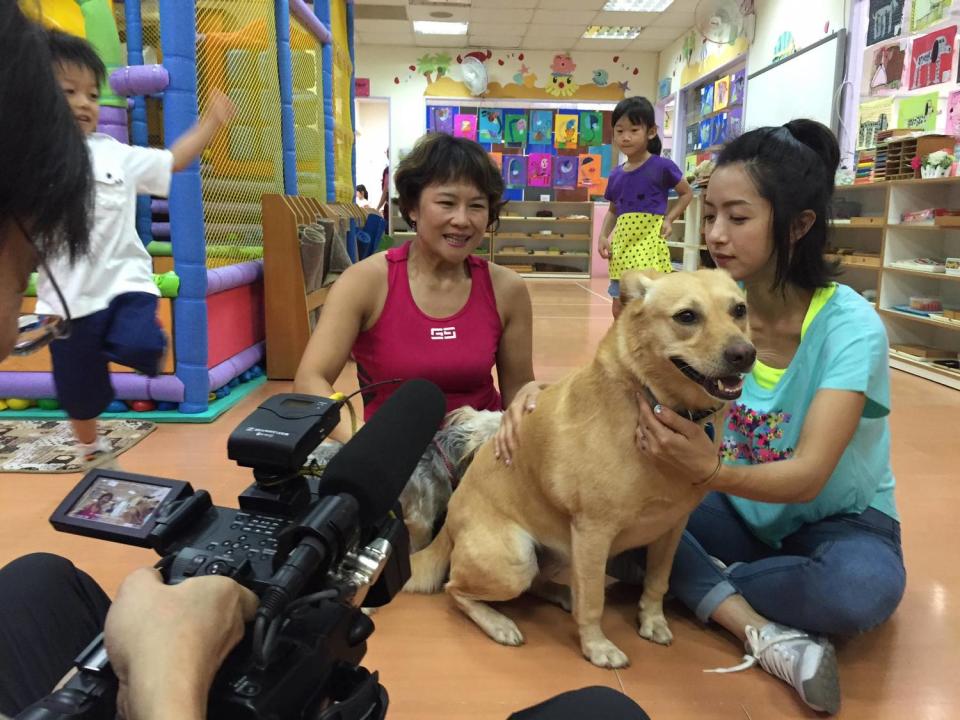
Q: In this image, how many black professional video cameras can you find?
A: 1